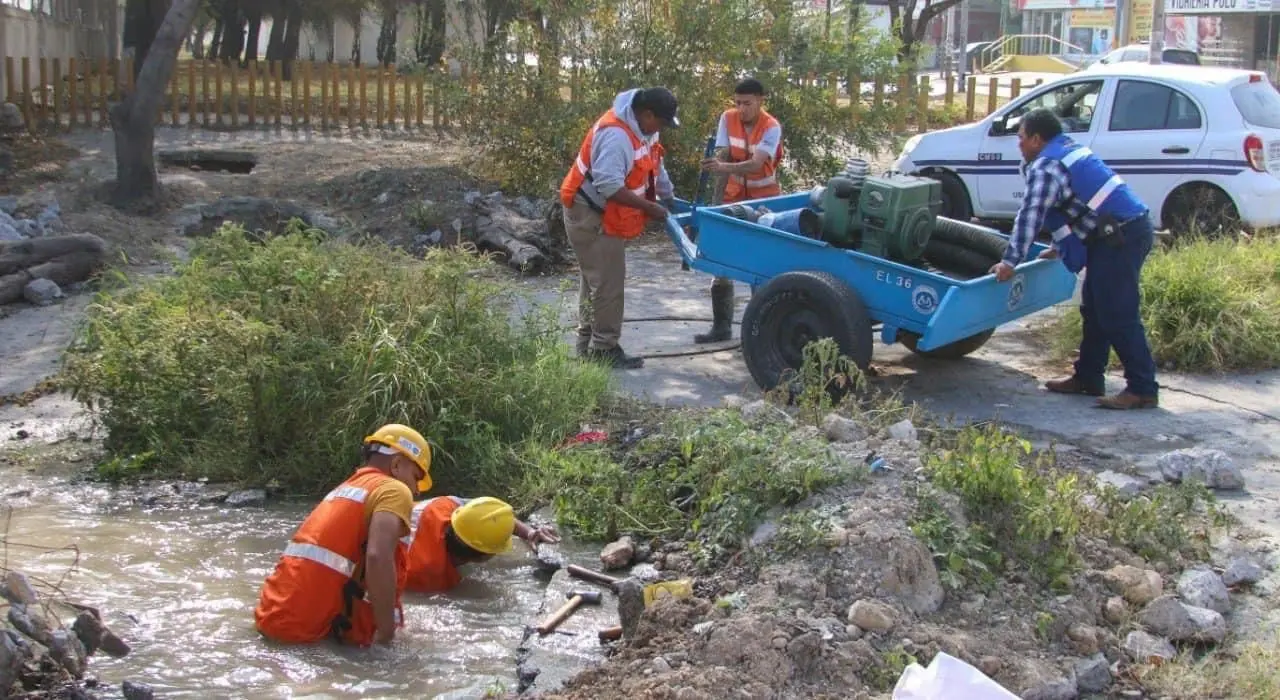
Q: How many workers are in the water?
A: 2